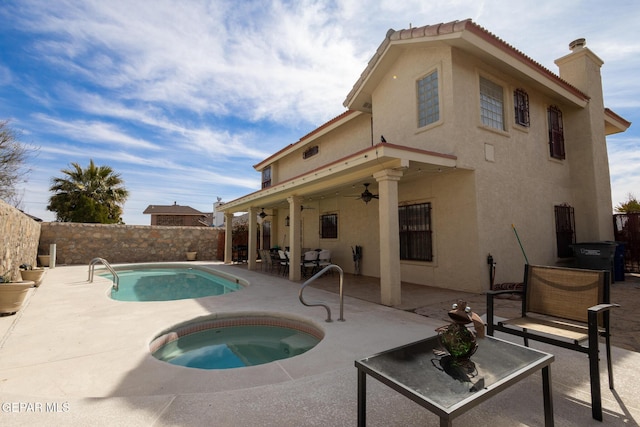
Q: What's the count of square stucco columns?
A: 4